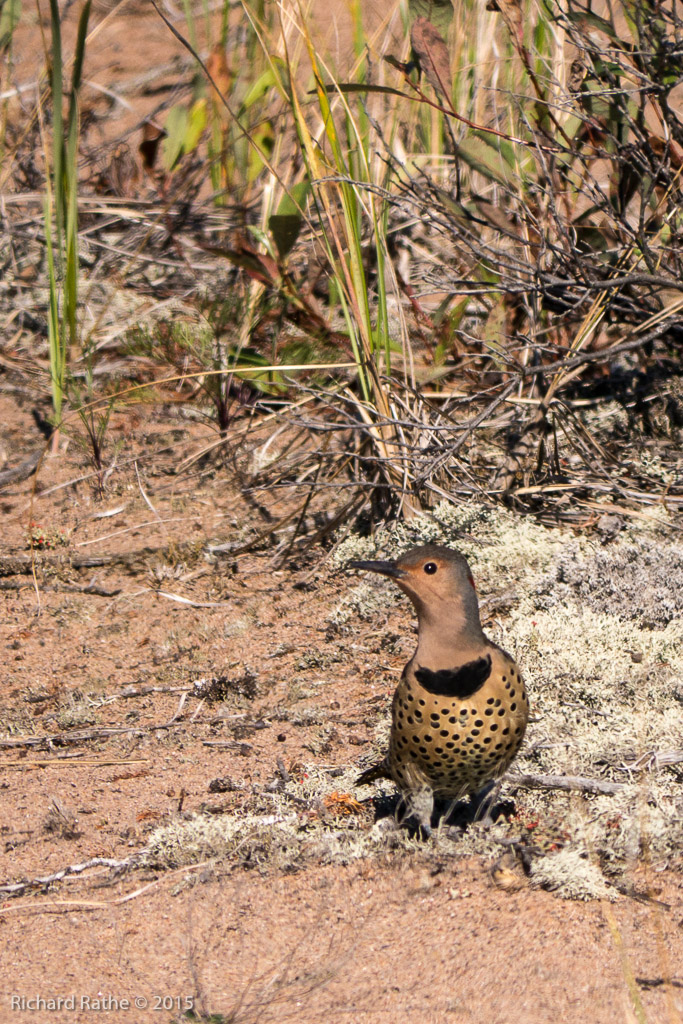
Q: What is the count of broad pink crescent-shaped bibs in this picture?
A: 0